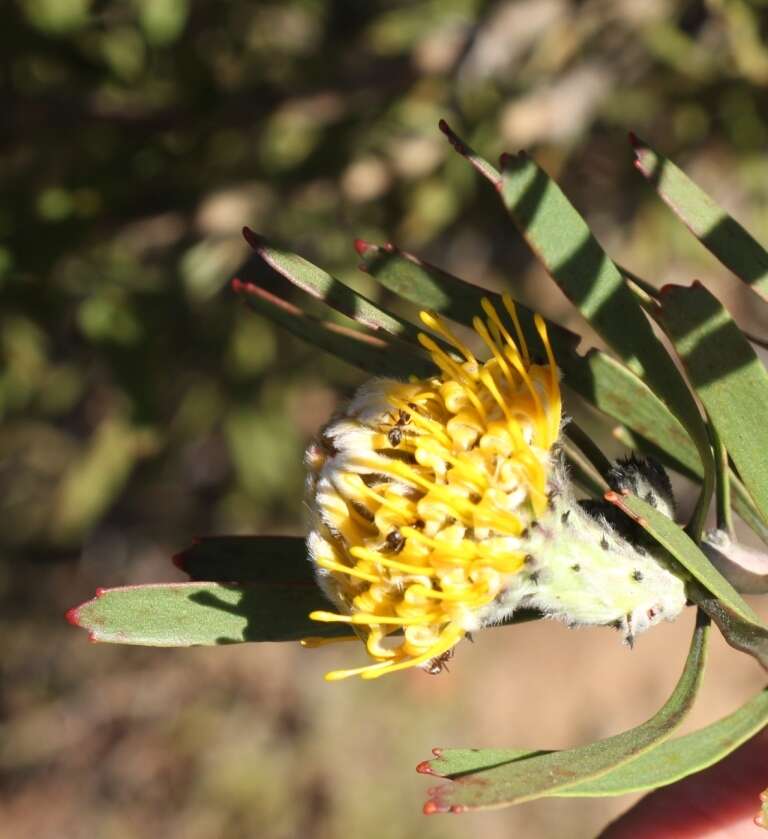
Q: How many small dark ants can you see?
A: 3